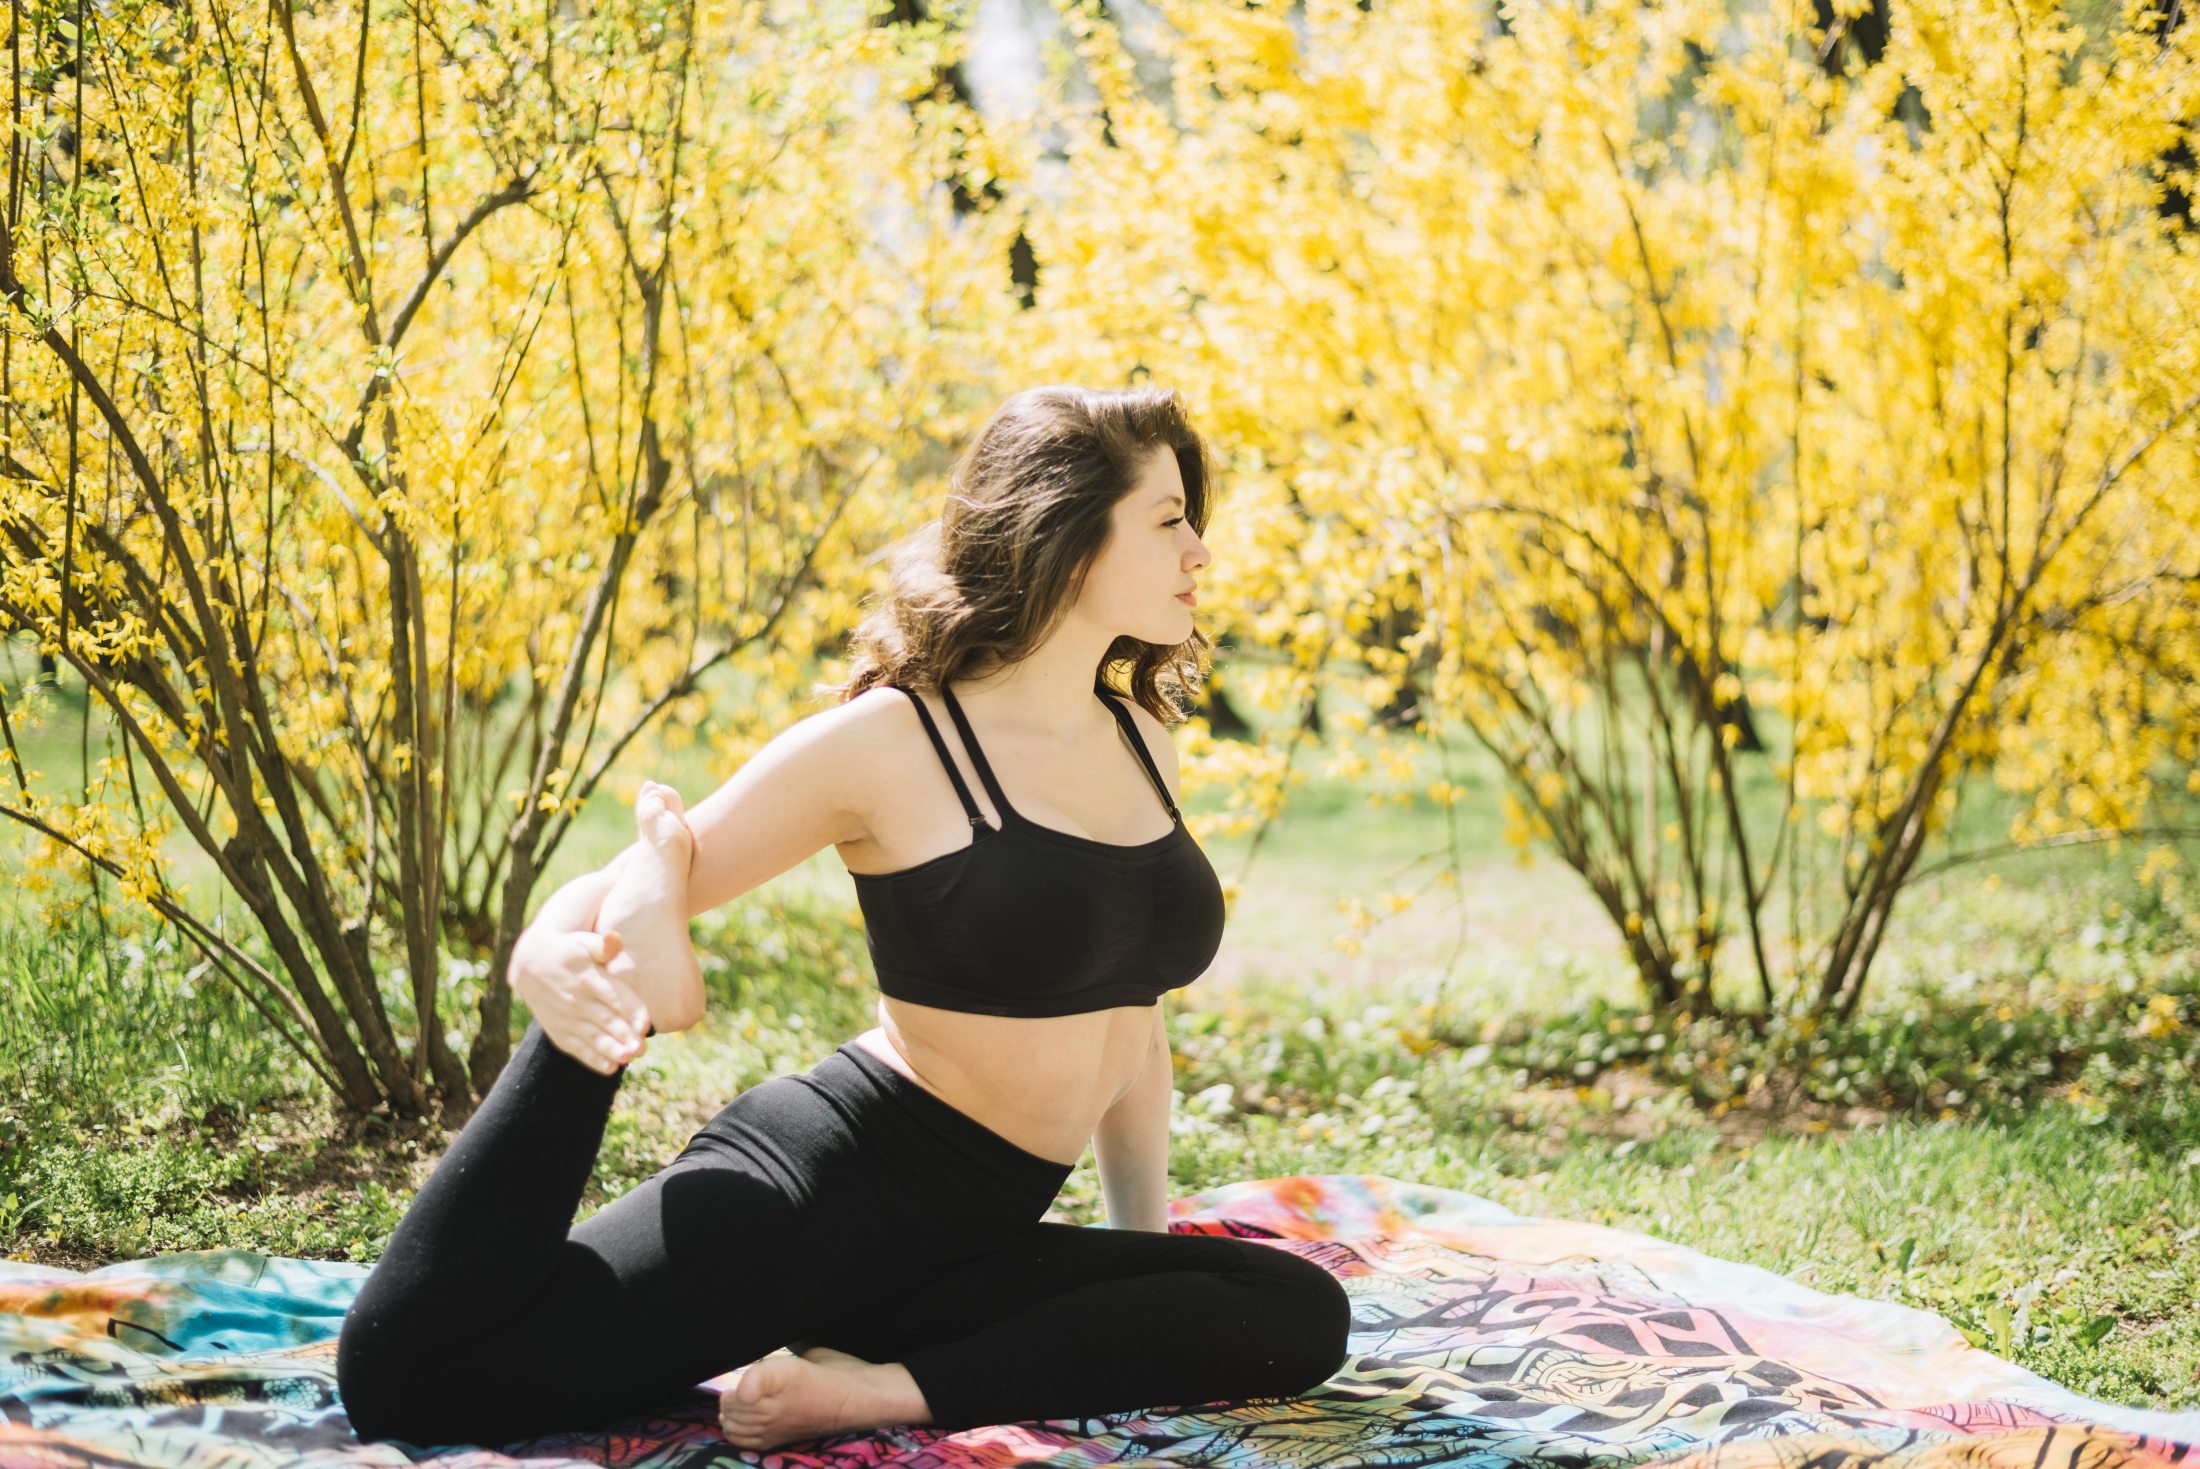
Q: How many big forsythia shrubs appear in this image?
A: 2